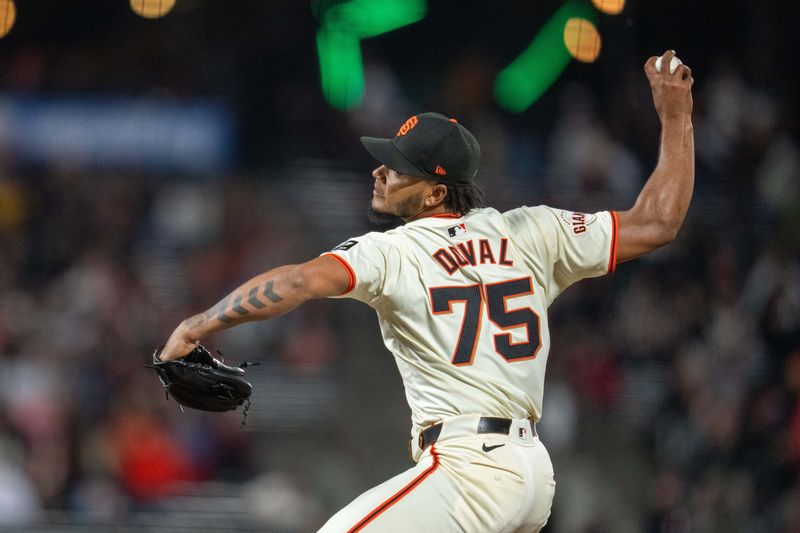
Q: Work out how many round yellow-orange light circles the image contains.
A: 4